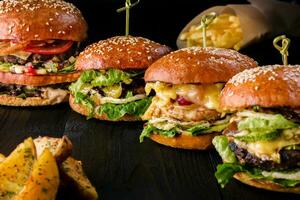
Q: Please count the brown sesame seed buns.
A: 4